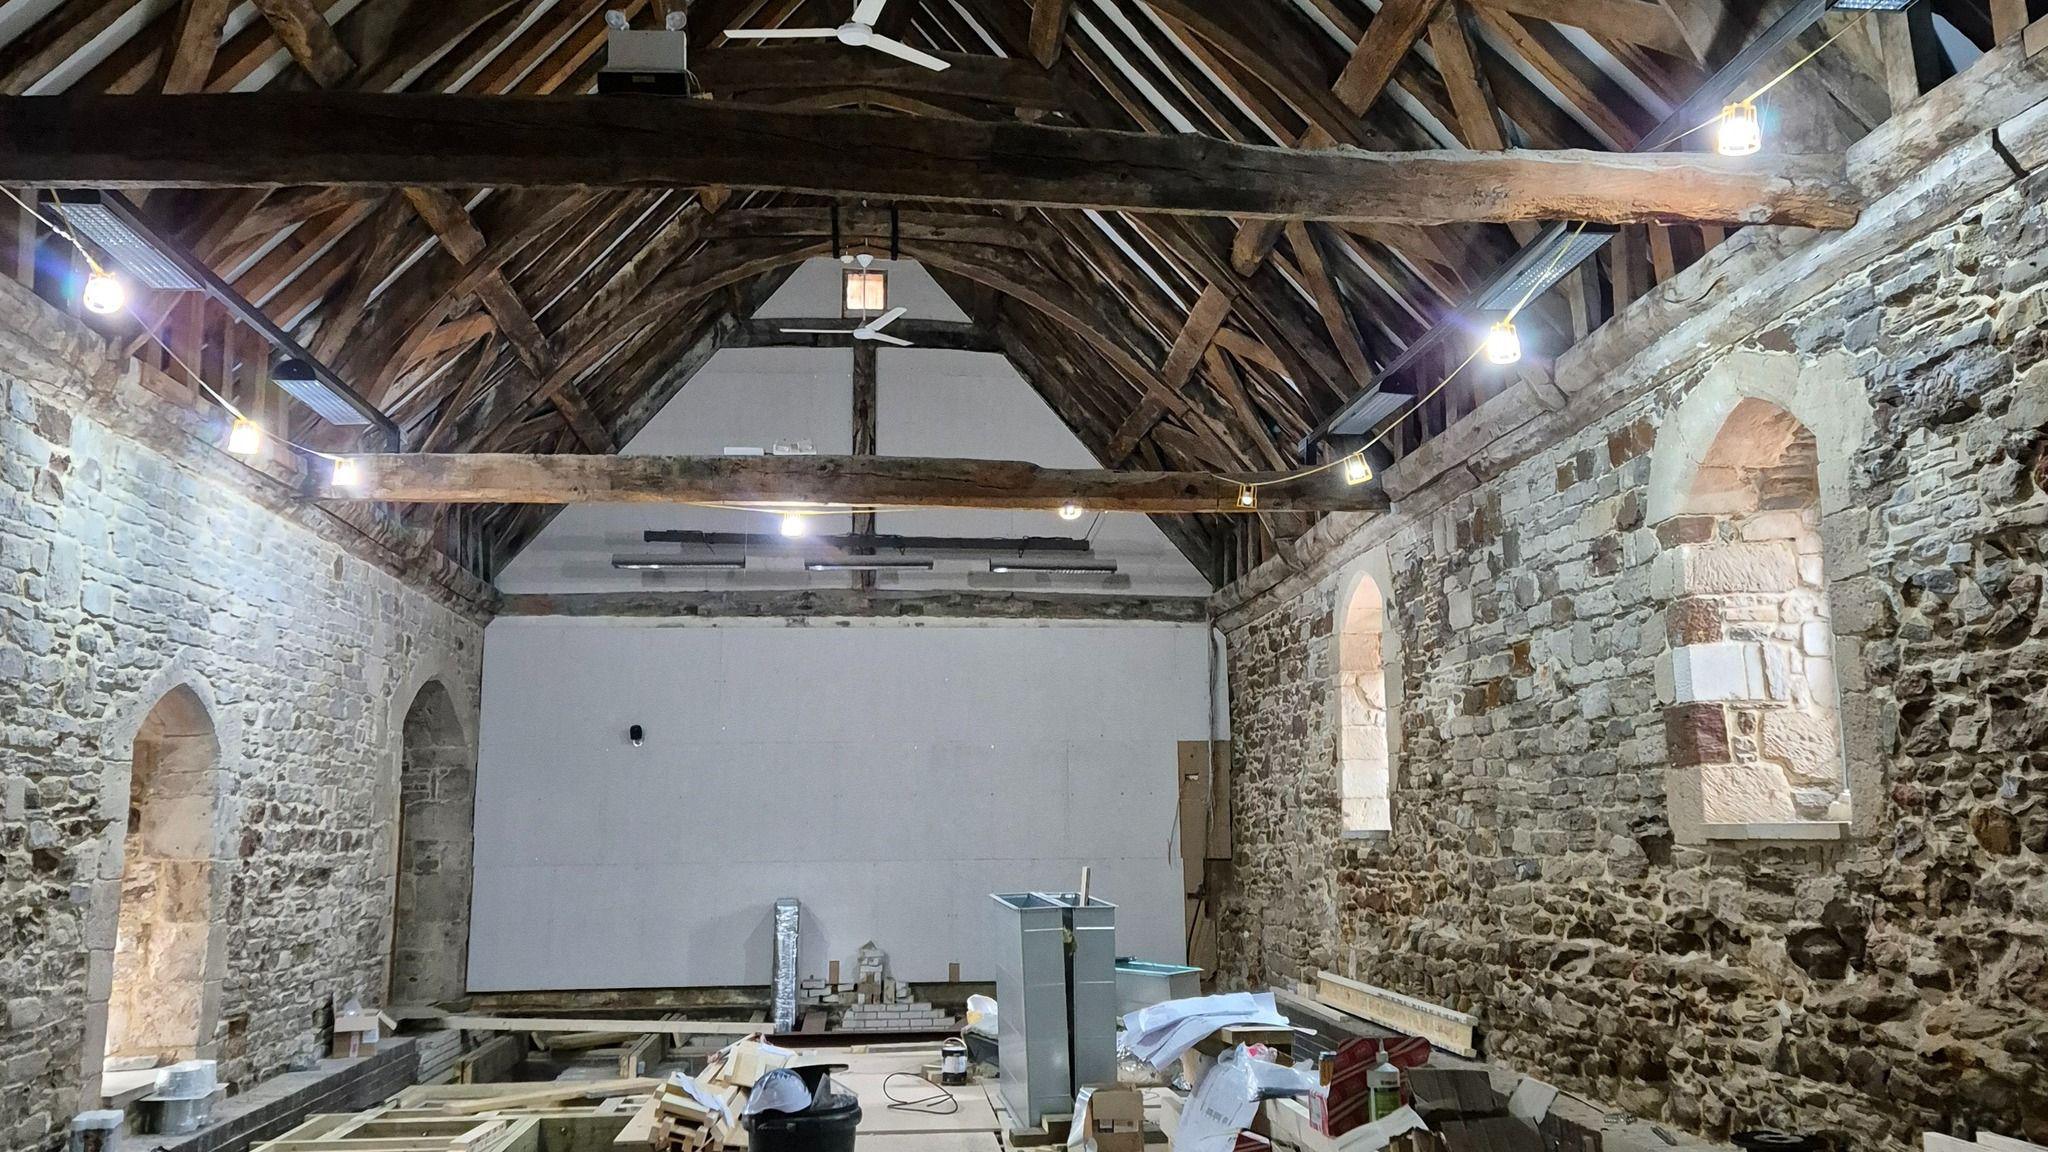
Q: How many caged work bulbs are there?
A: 9